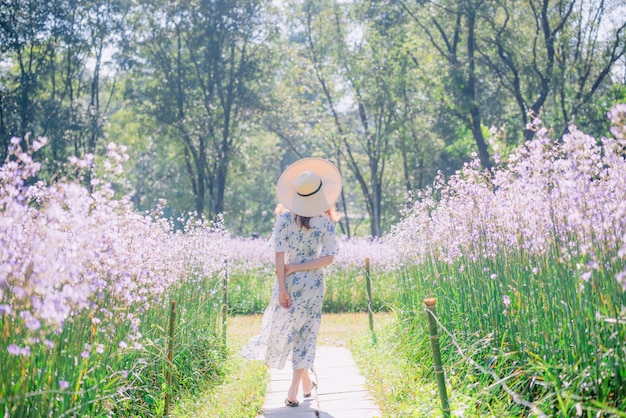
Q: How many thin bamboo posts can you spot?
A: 4